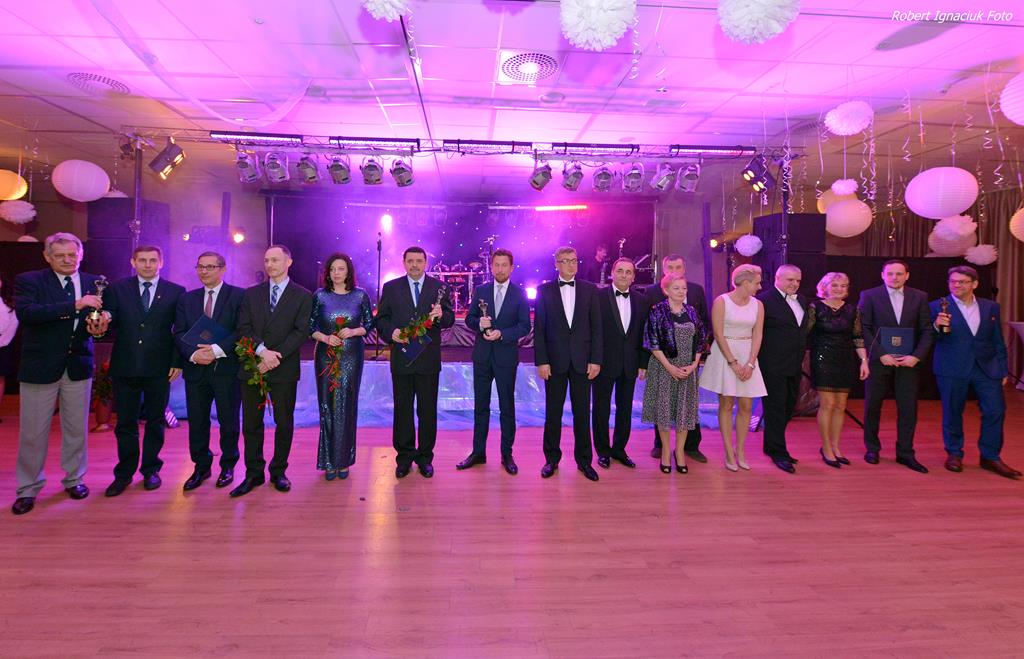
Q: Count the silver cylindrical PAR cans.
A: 12